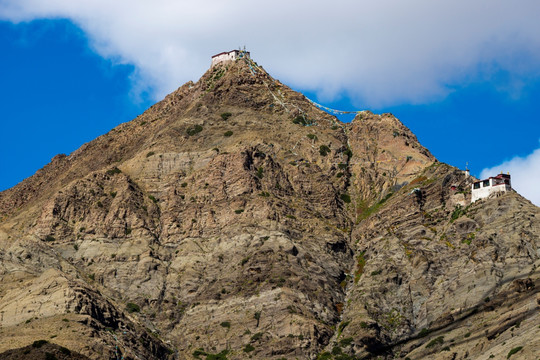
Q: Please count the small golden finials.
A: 2